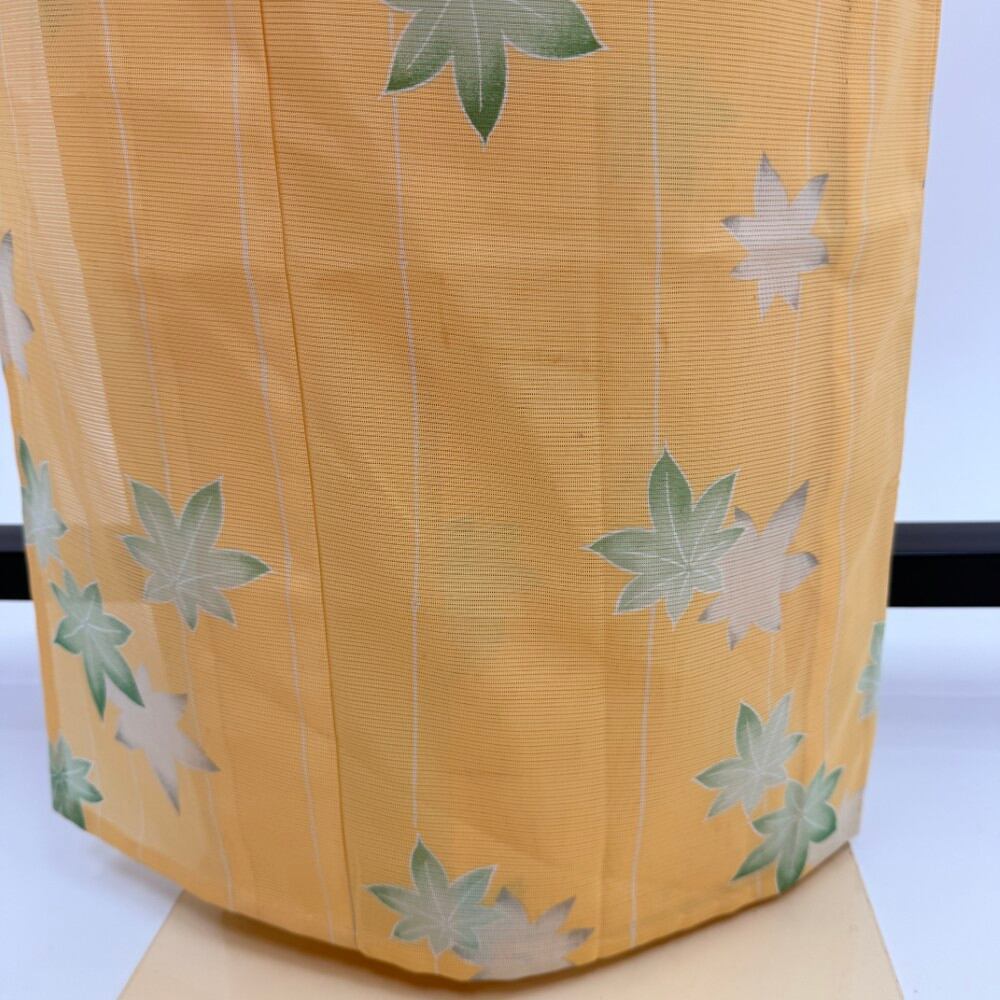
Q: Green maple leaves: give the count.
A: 10